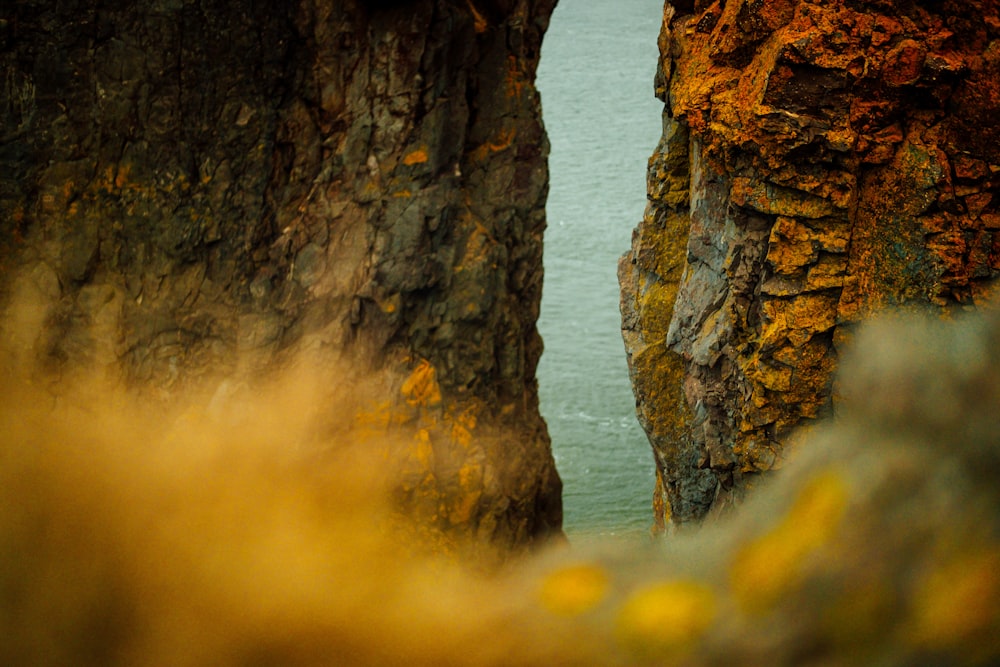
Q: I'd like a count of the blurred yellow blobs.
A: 4